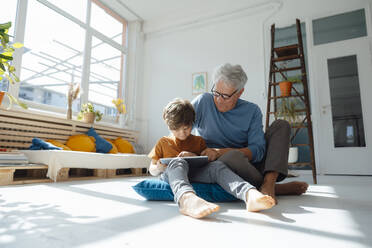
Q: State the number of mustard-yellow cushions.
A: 4